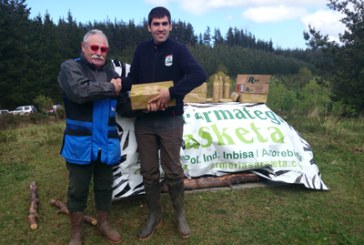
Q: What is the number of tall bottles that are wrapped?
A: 3